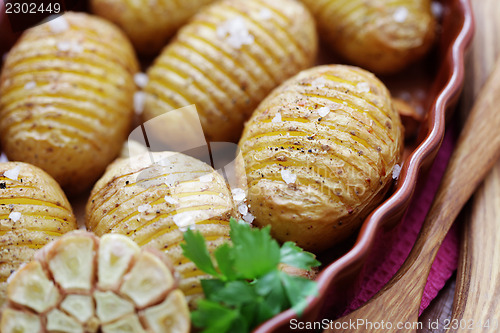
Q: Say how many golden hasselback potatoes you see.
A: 7